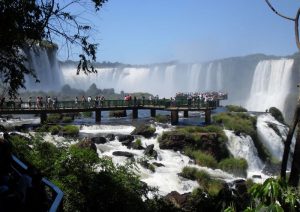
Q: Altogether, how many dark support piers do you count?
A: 7